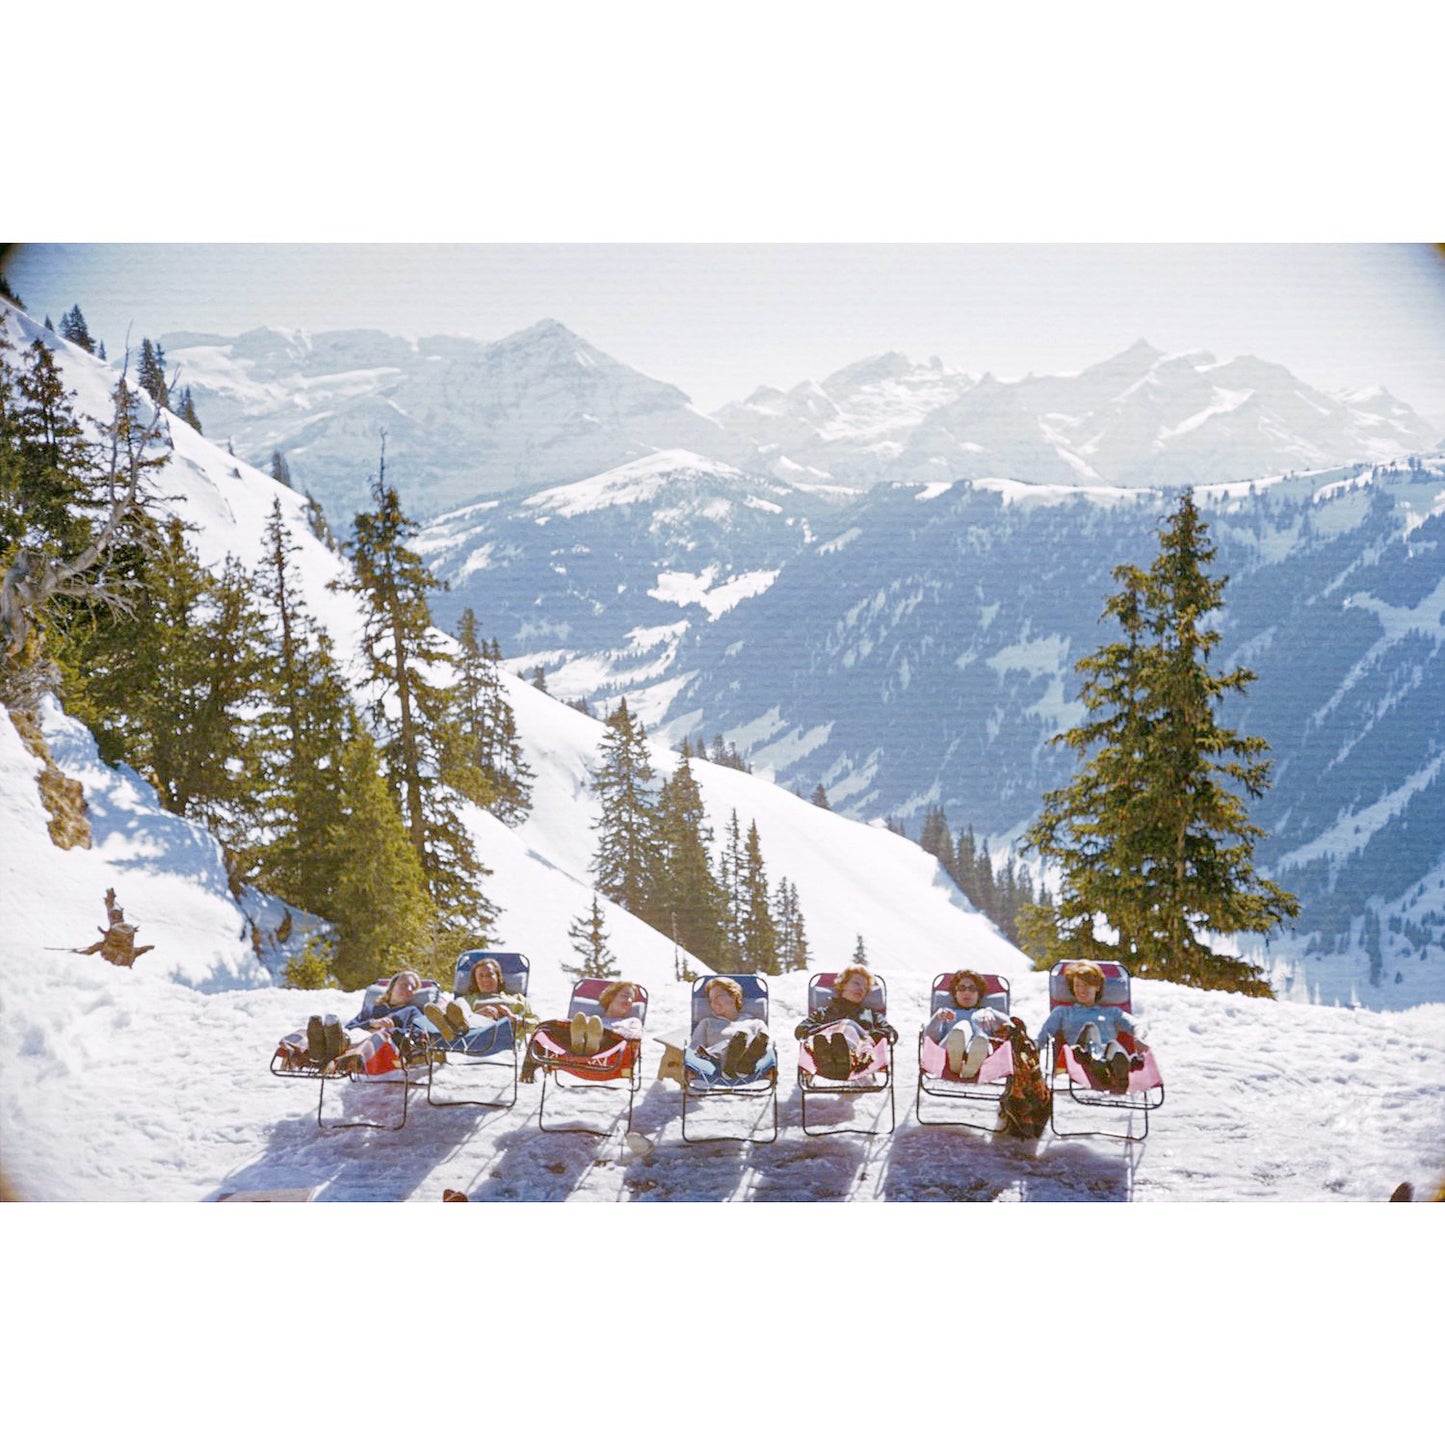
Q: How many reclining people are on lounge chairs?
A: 7